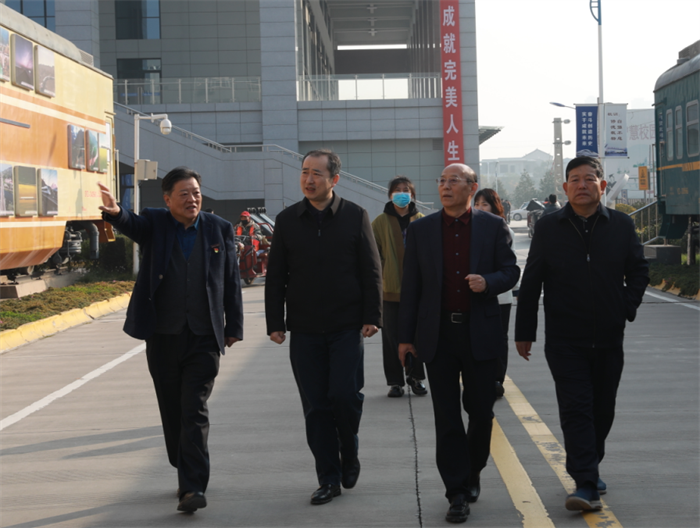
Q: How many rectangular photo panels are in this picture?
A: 9